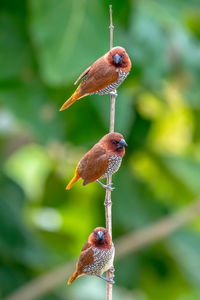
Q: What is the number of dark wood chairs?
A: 0